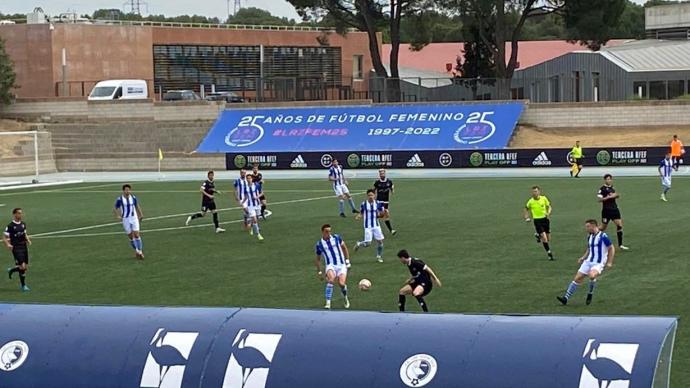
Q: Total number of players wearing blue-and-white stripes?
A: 8